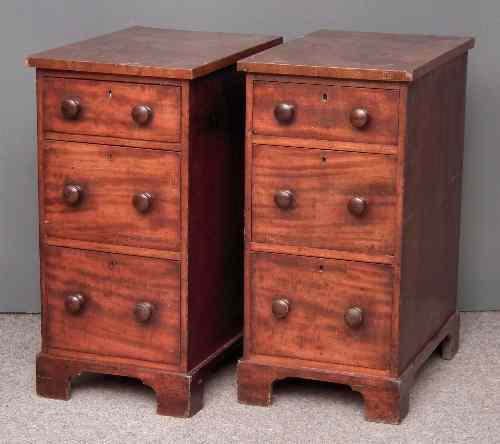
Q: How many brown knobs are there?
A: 12